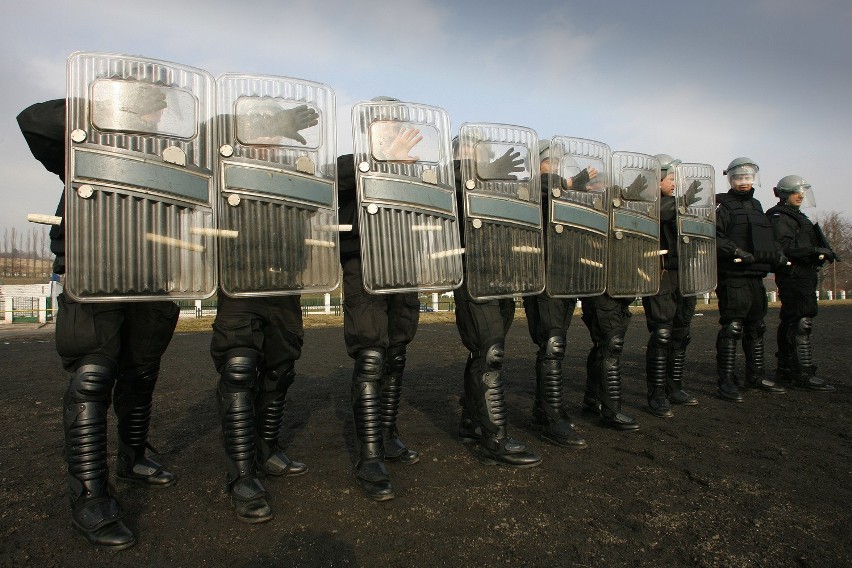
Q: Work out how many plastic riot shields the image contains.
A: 7